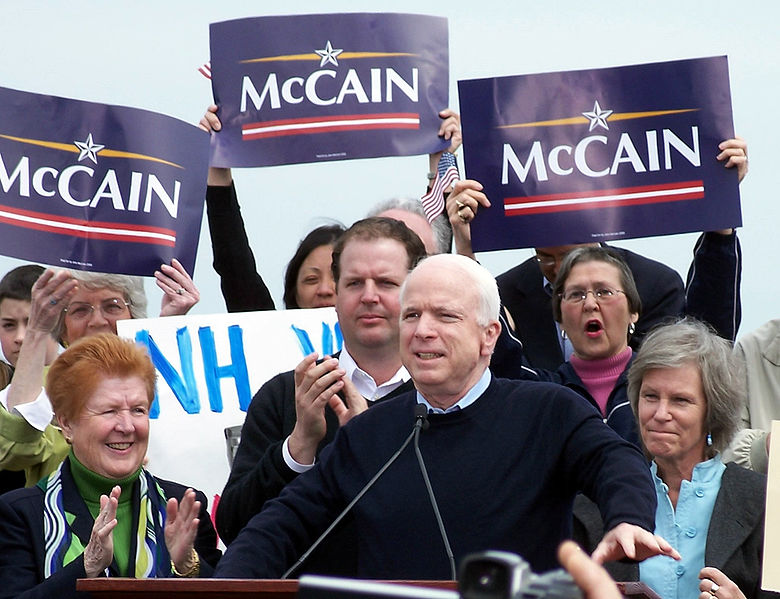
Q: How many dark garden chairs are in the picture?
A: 0